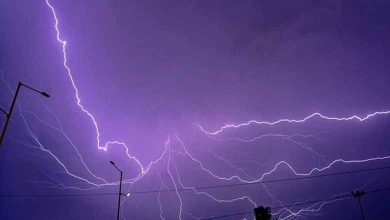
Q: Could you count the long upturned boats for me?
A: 0